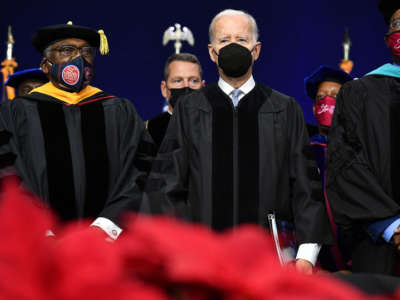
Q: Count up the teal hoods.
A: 1